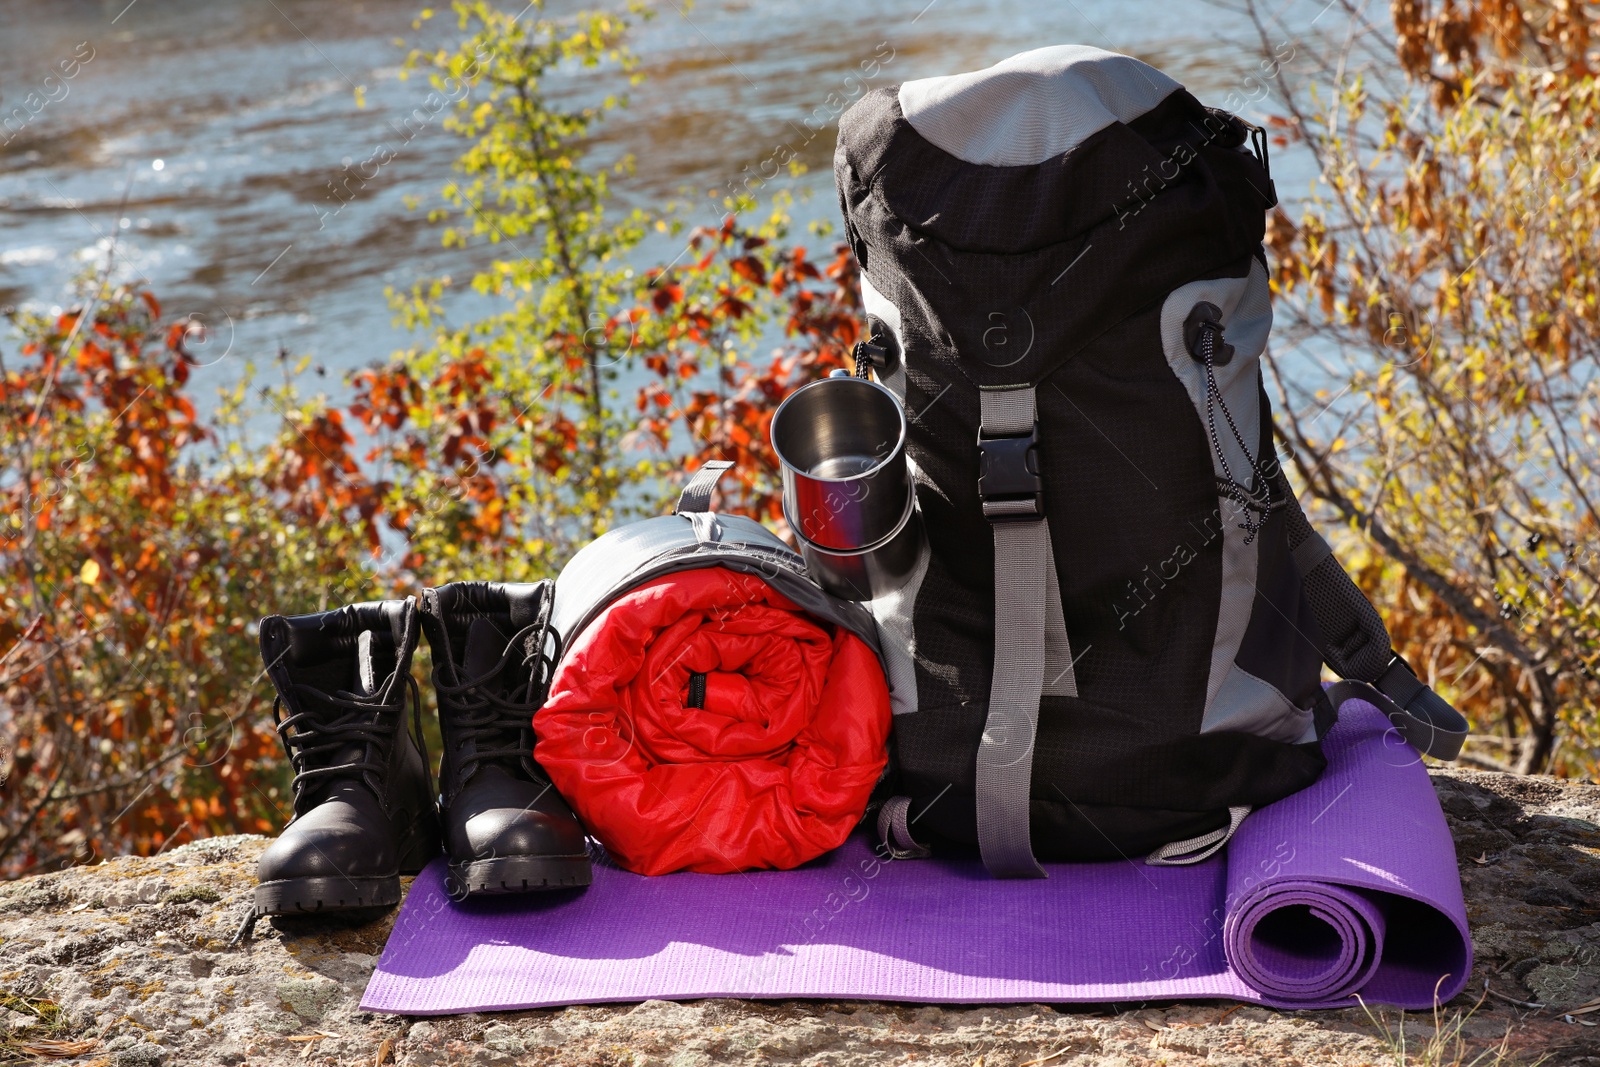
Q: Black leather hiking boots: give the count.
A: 2